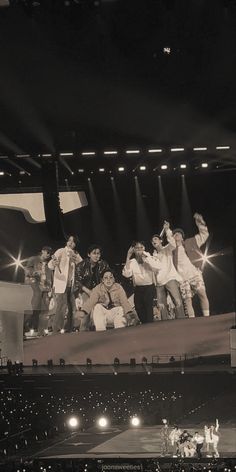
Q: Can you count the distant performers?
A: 7